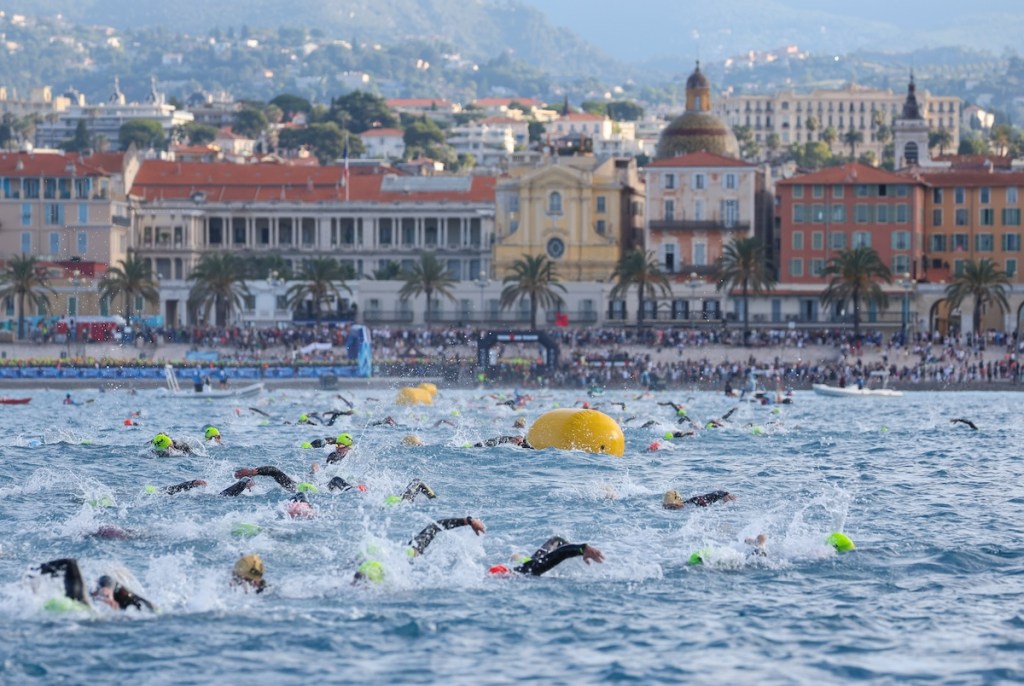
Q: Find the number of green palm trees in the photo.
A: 10